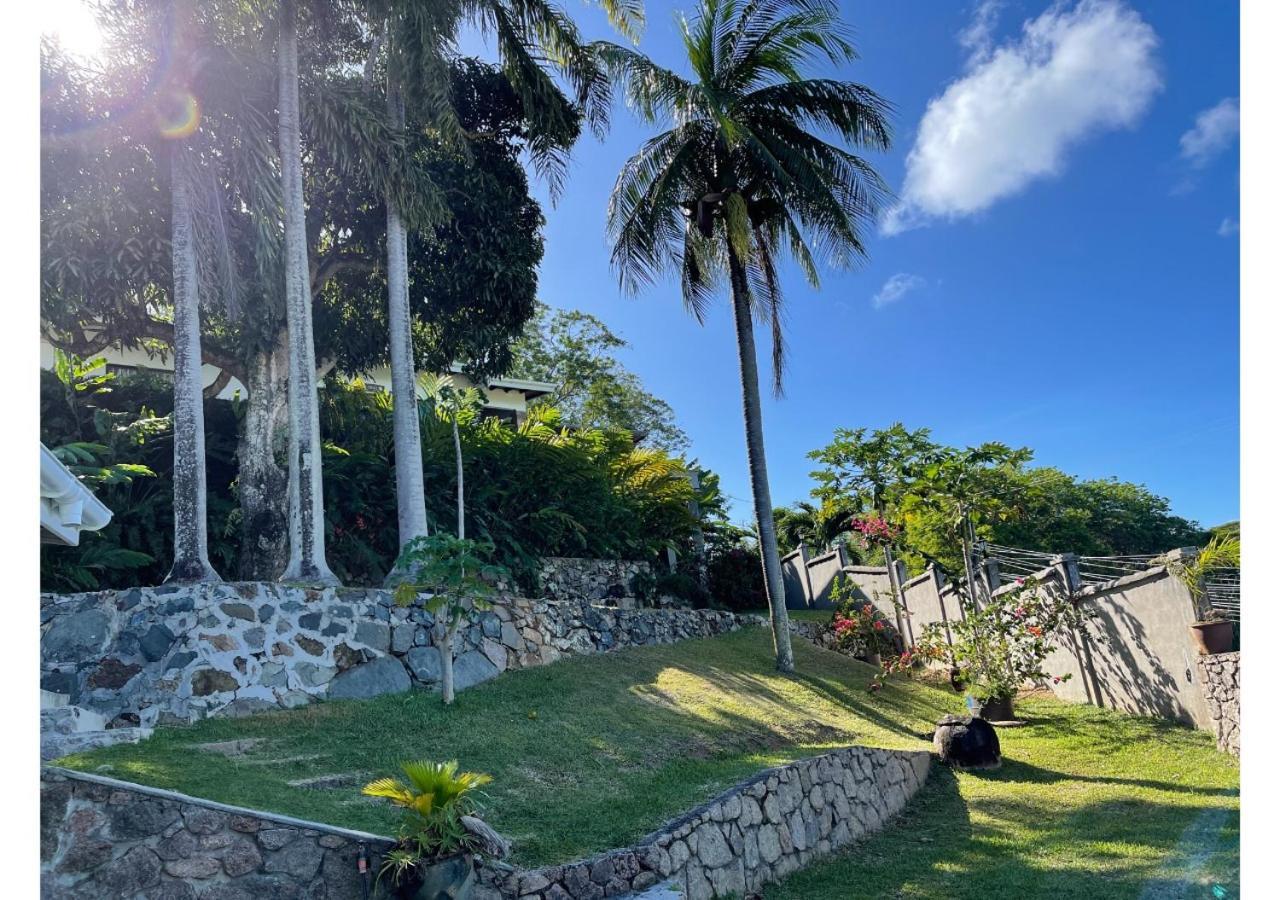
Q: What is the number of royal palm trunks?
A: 3